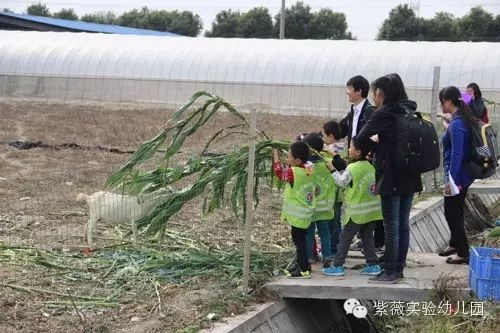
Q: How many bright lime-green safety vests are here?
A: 4